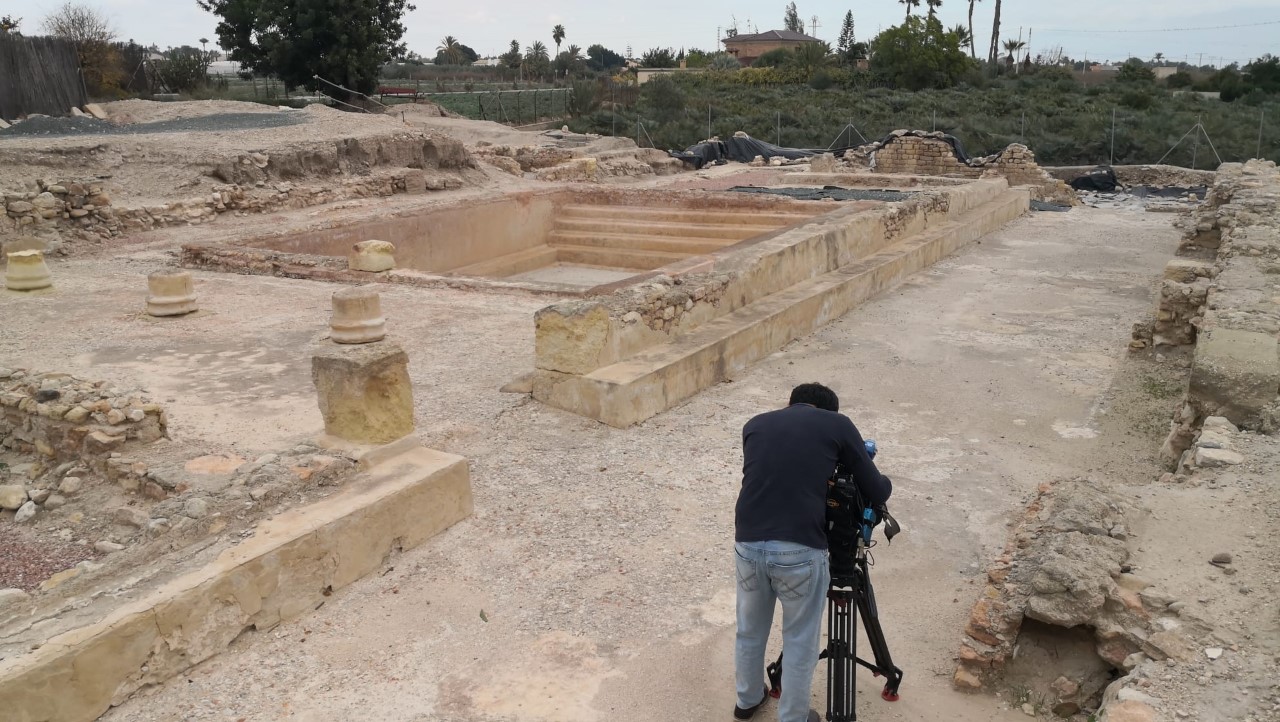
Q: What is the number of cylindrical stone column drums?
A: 3